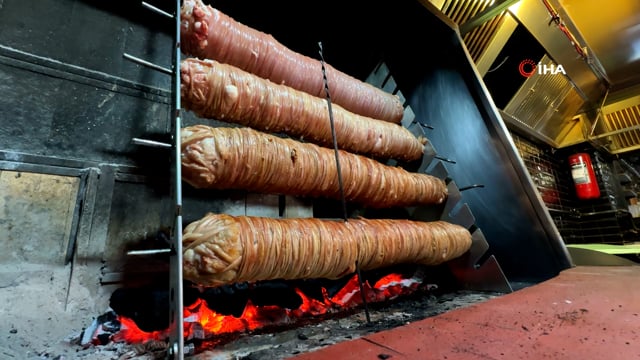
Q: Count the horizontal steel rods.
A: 4